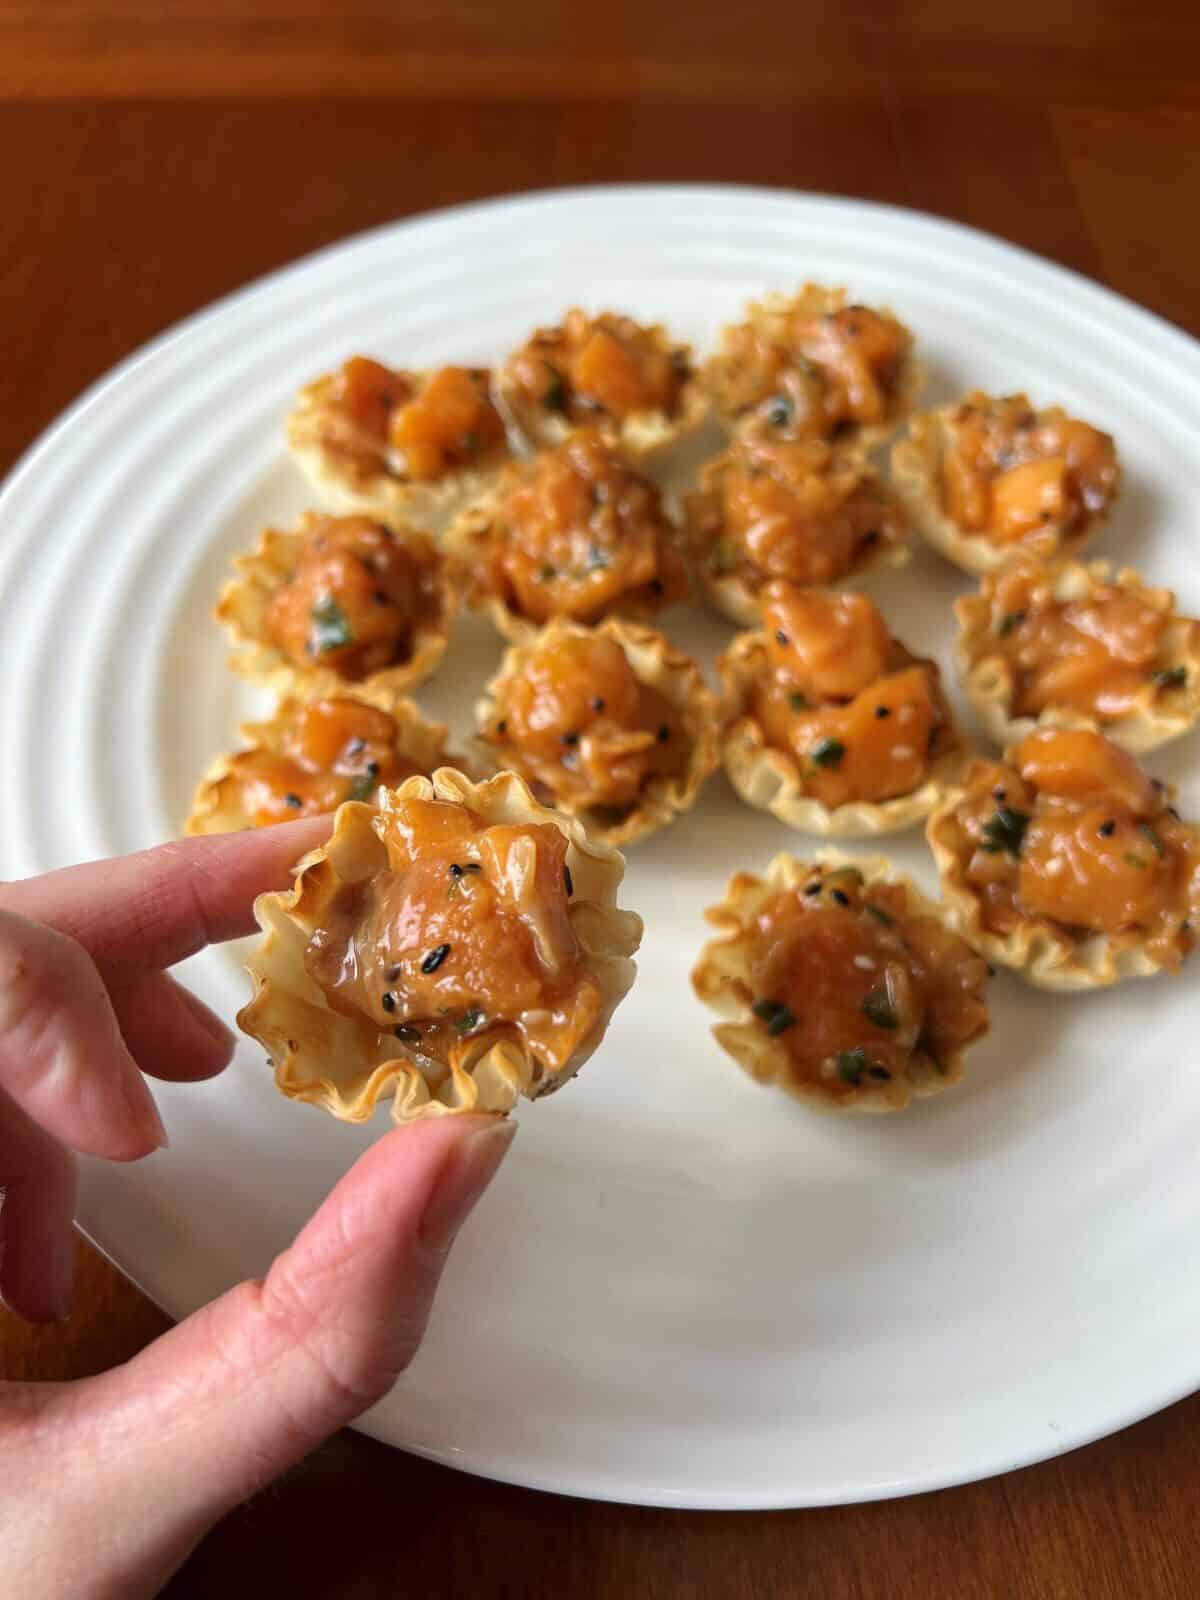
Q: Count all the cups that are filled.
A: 14